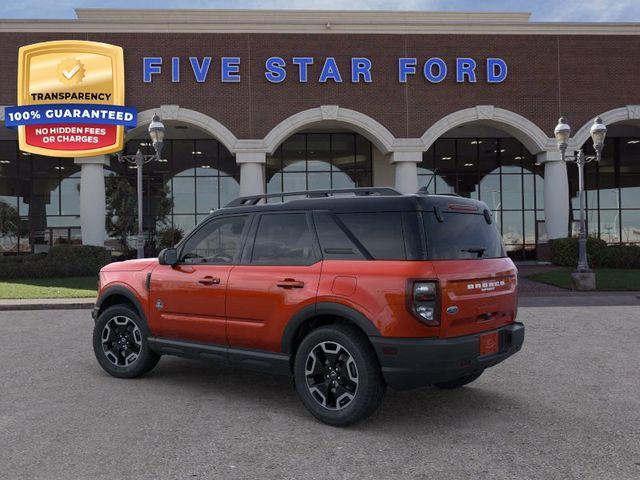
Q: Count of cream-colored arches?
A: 4